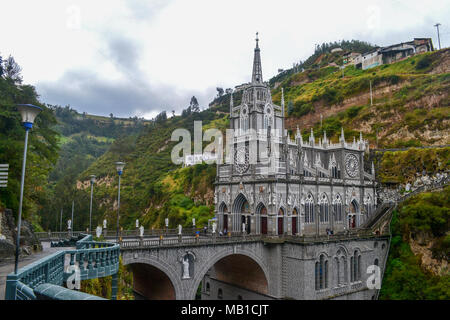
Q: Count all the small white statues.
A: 11